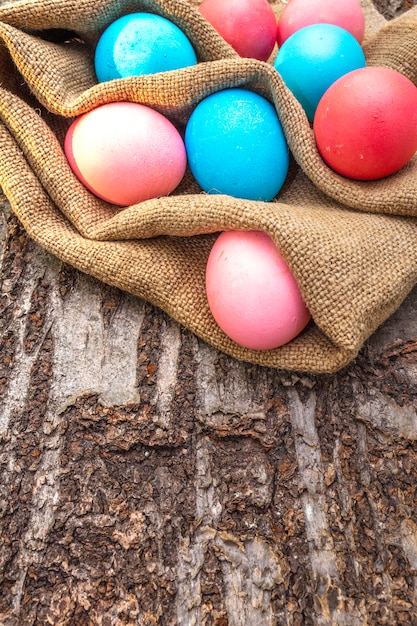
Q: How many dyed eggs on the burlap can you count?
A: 8